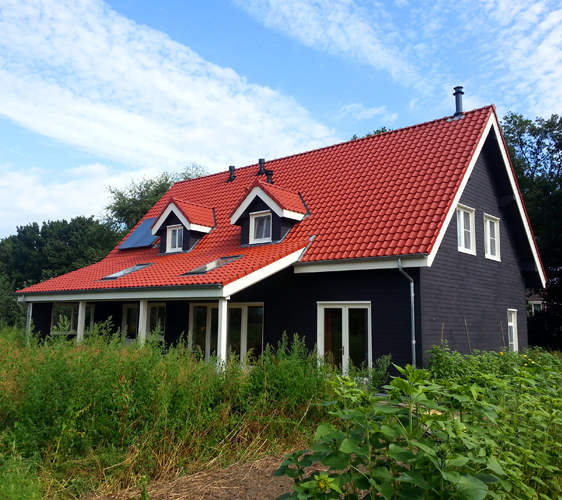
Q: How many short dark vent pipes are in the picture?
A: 3